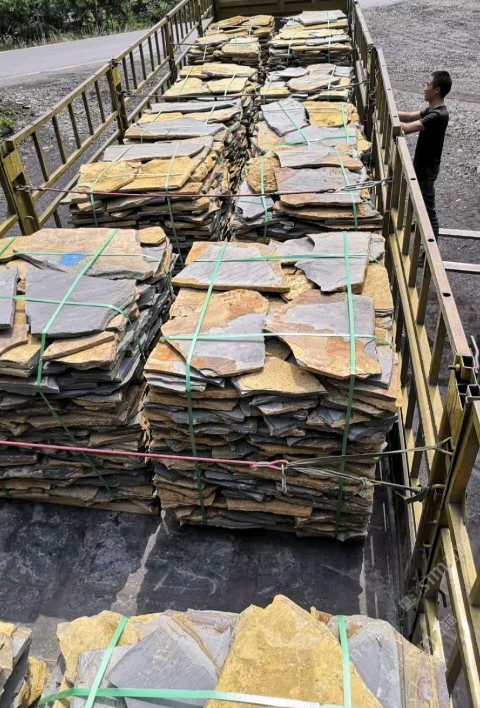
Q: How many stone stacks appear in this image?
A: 14